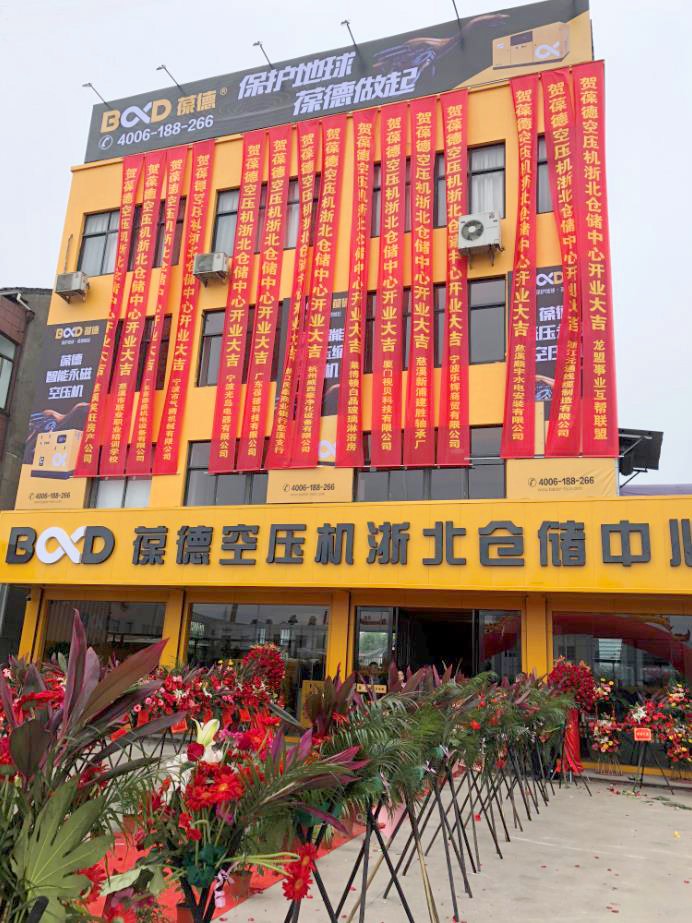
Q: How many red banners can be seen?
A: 15